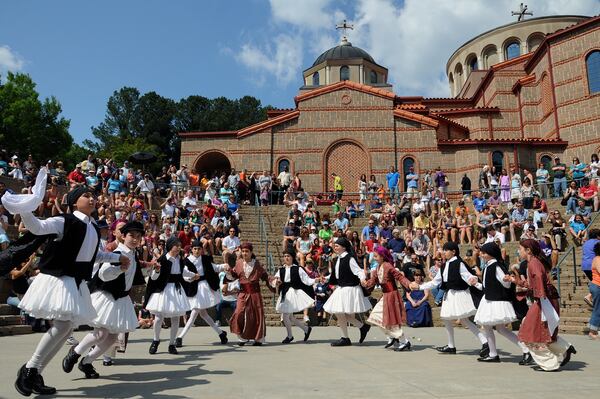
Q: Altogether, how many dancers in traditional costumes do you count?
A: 12